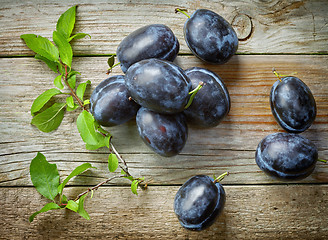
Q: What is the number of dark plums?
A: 9